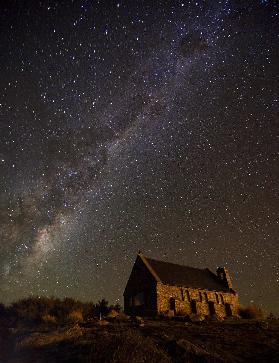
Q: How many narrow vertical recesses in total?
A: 6